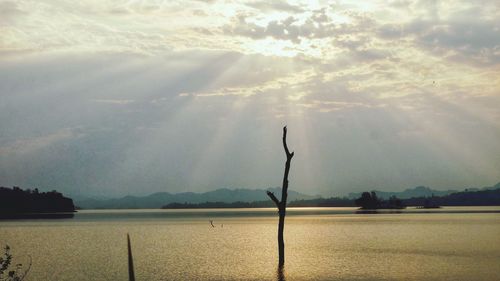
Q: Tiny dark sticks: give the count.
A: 2